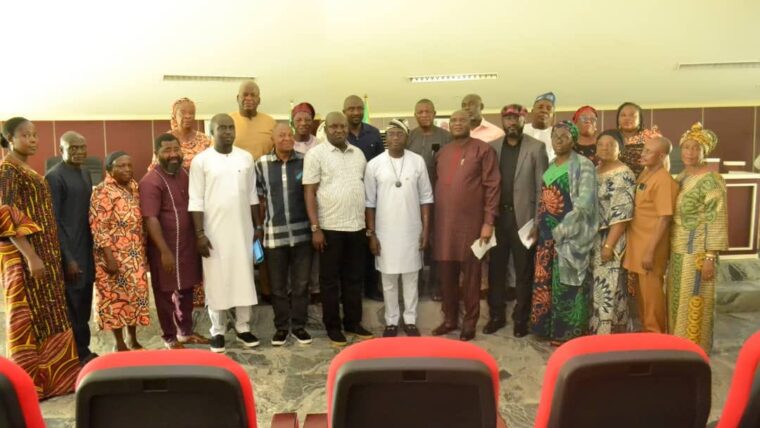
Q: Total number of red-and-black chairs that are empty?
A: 5